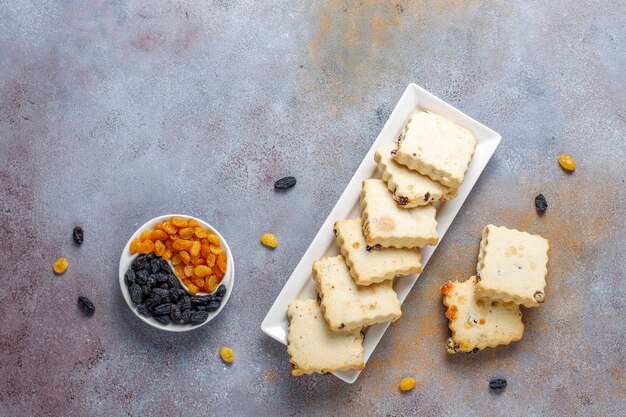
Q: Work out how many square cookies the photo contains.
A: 8